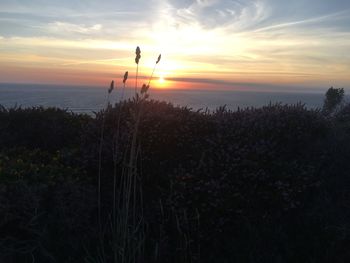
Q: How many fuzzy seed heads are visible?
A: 5